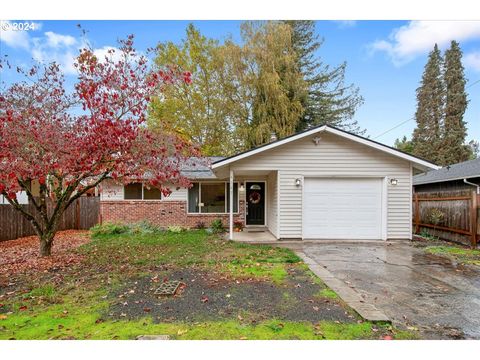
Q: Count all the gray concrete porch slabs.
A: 1